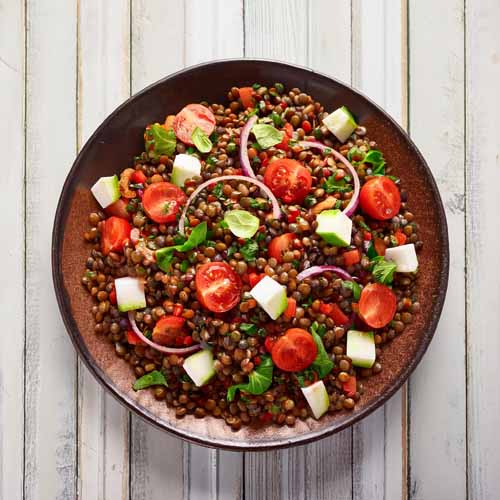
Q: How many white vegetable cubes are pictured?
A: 10